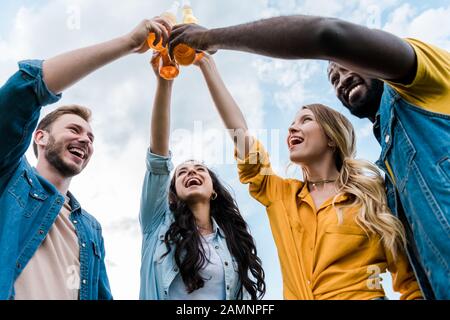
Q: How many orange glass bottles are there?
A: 4